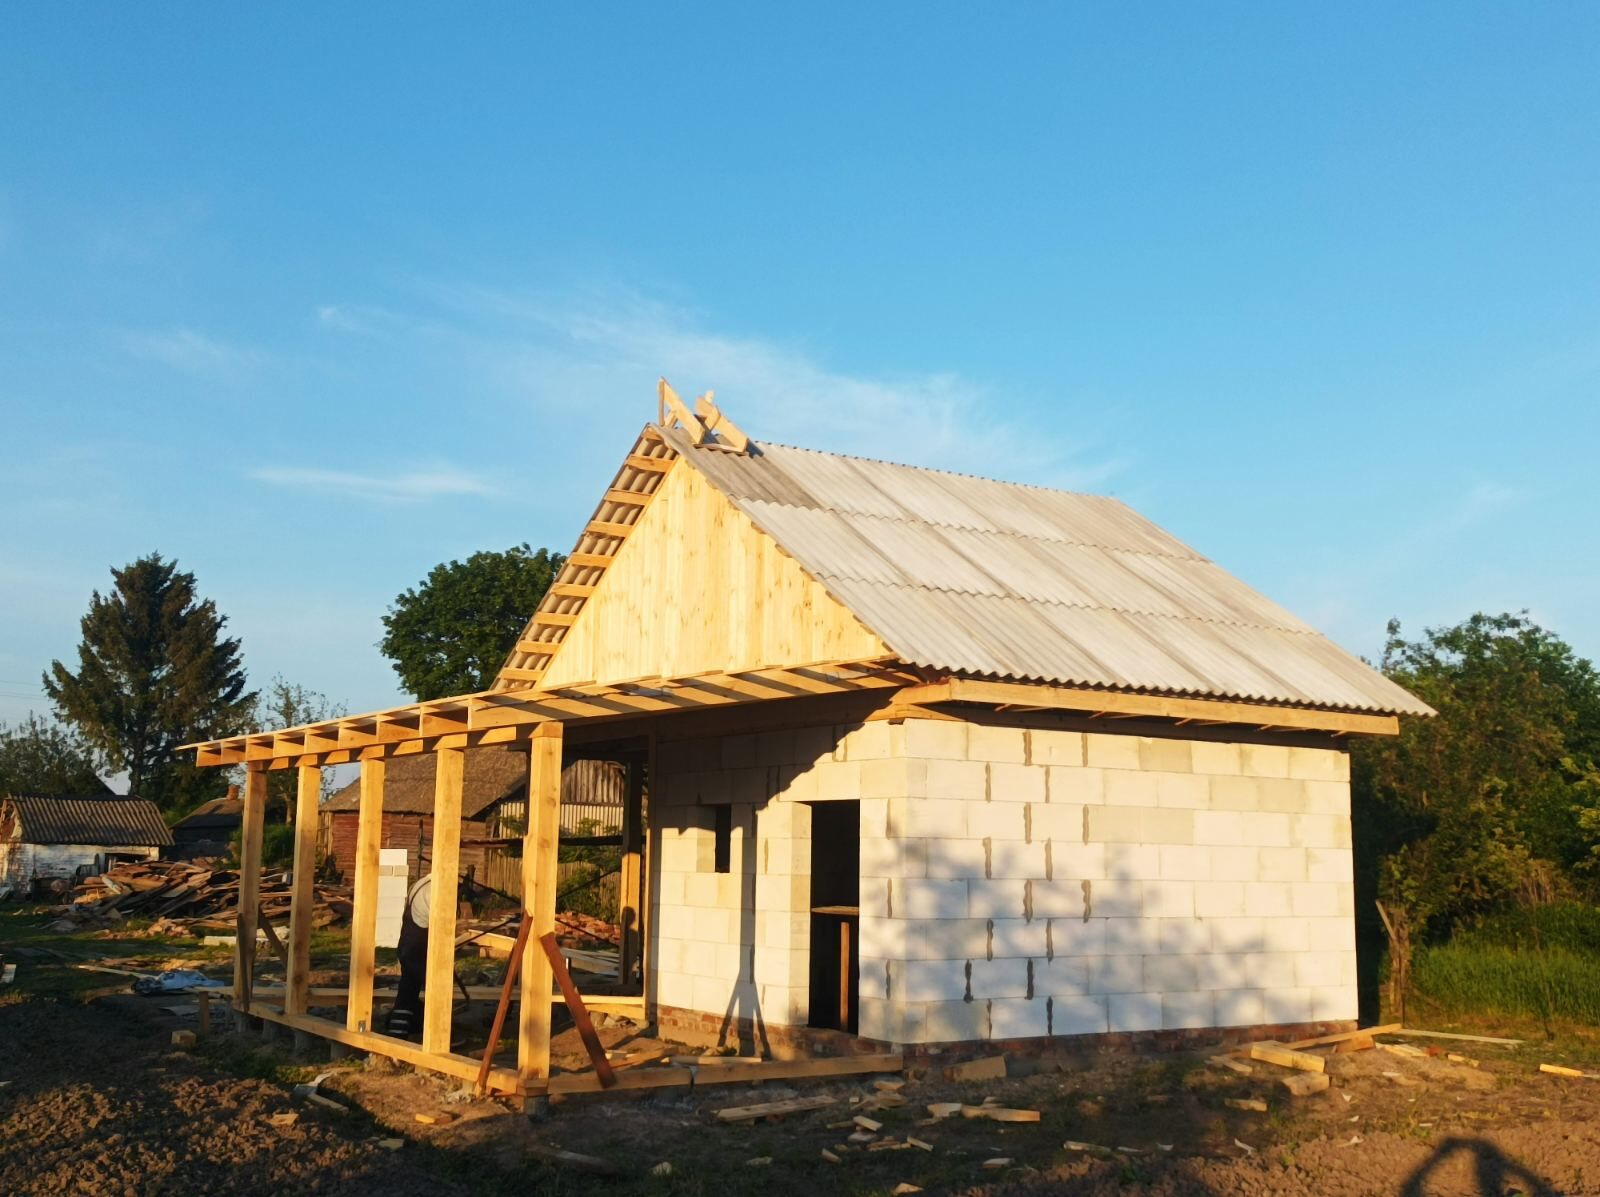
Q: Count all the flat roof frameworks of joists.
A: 1